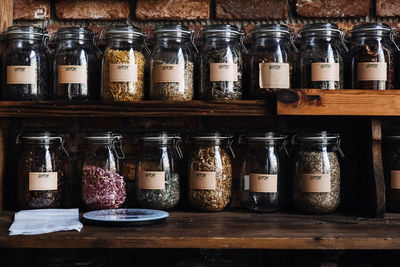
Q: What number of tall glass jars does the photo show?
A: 15